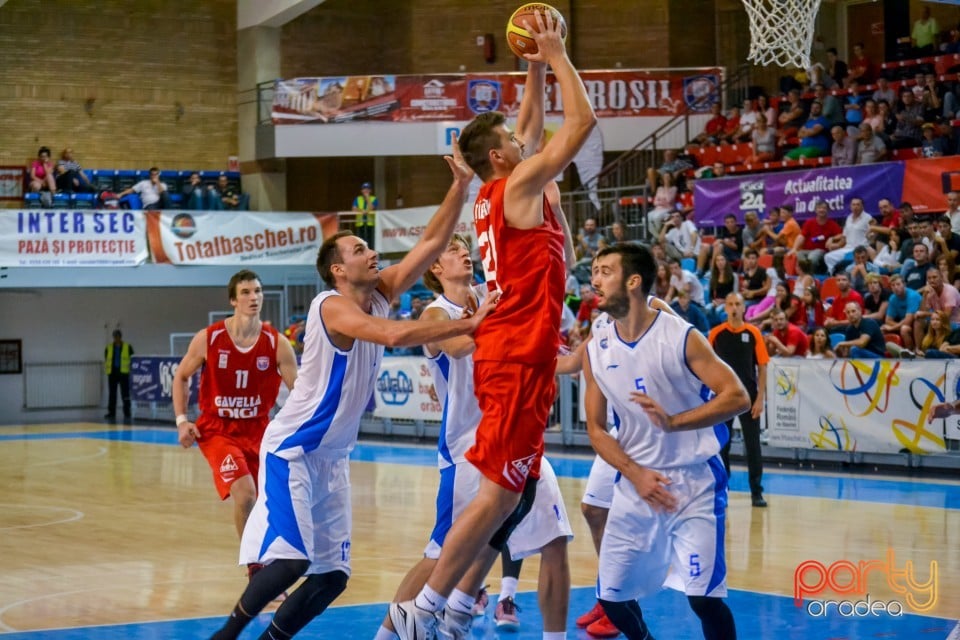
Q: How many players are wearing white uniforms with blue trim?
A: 4